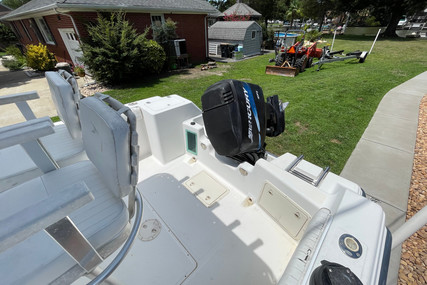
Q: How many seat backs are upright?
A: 2